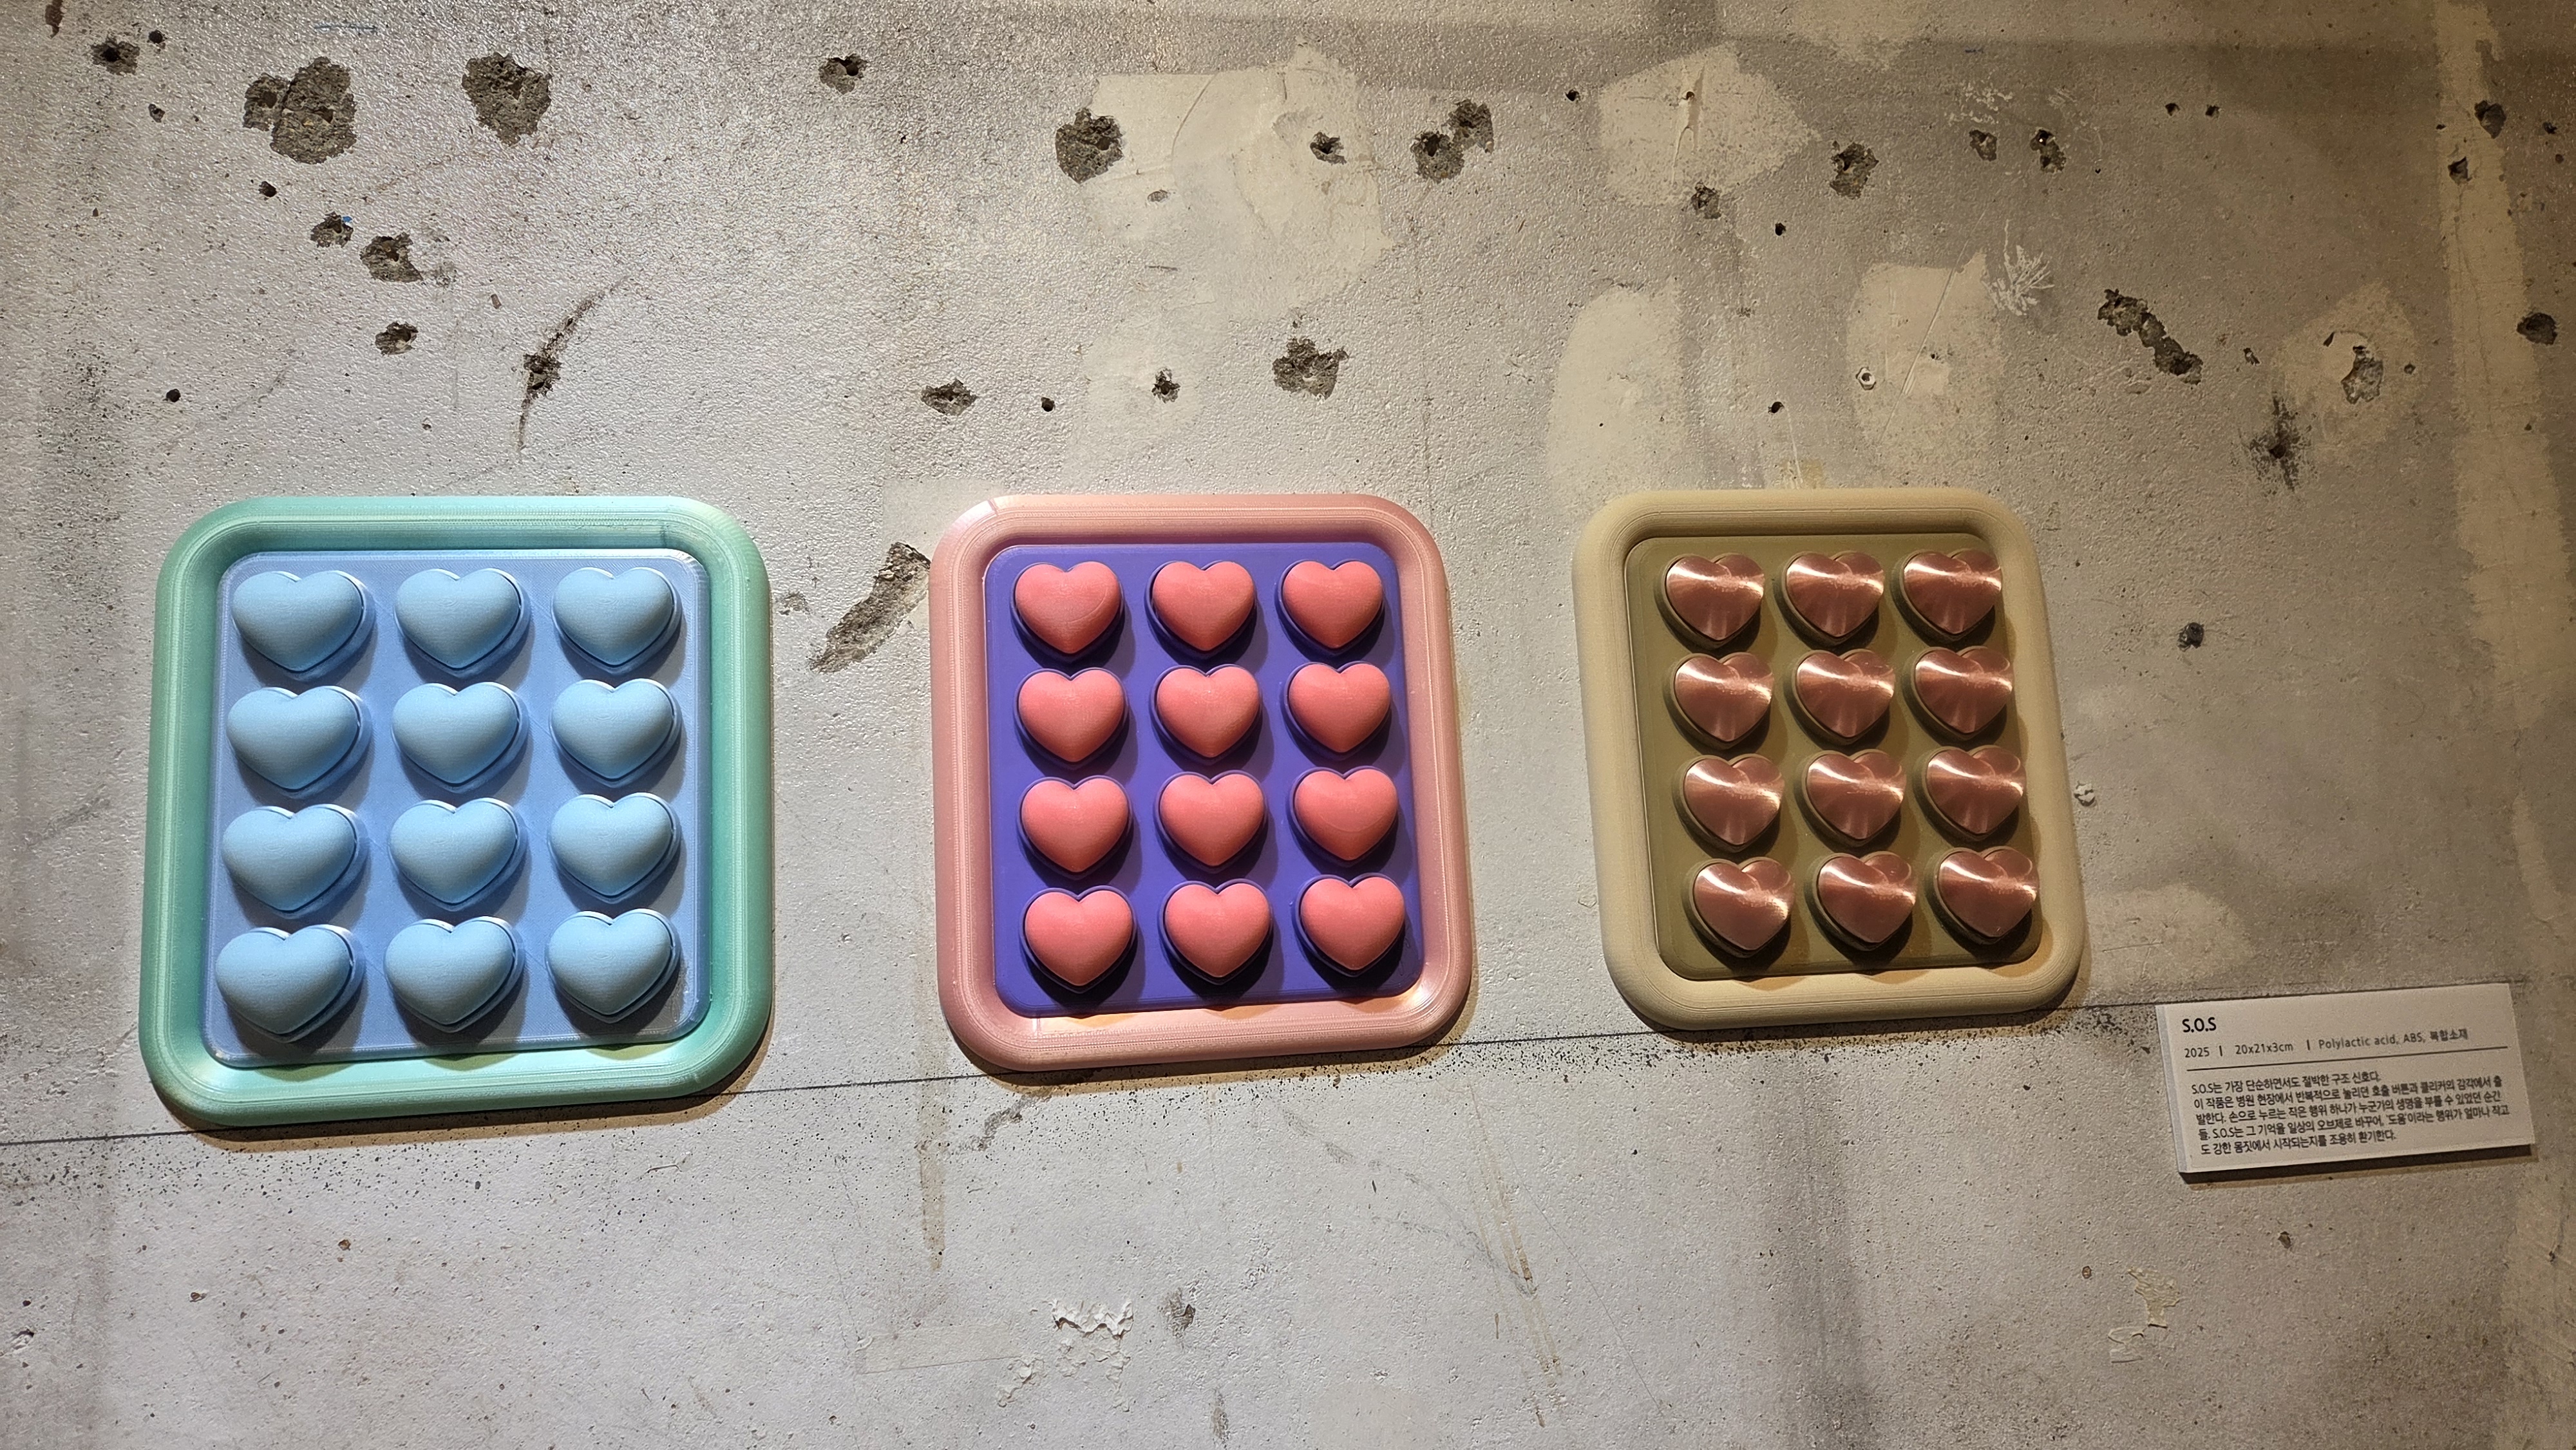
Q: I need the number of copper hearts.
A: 12